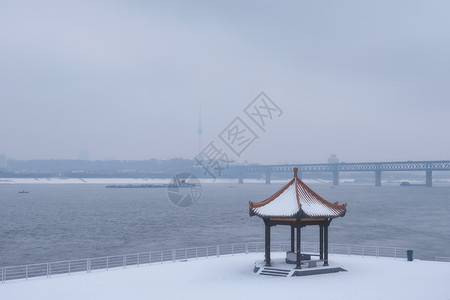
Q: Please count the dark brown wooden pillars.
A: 5